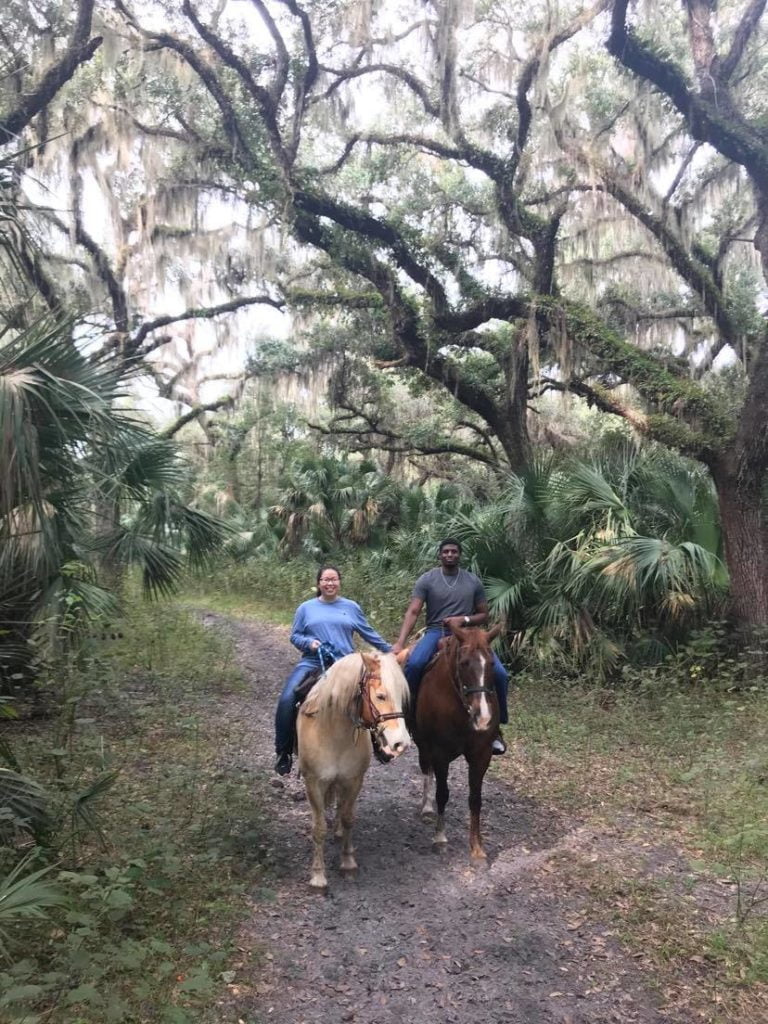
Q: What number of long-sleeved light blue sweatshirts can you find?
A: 1